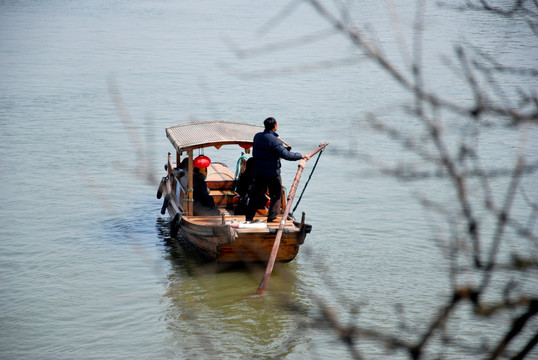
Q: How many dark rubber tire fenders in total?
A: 3